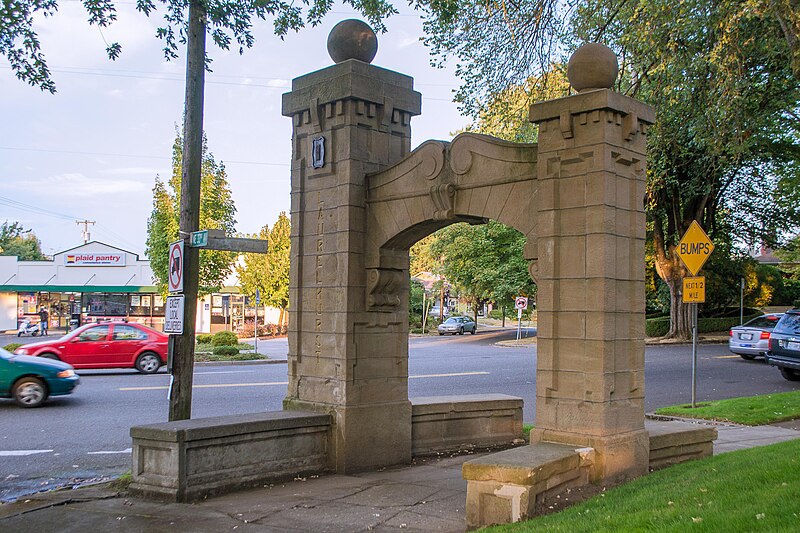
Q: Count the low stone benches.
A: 4